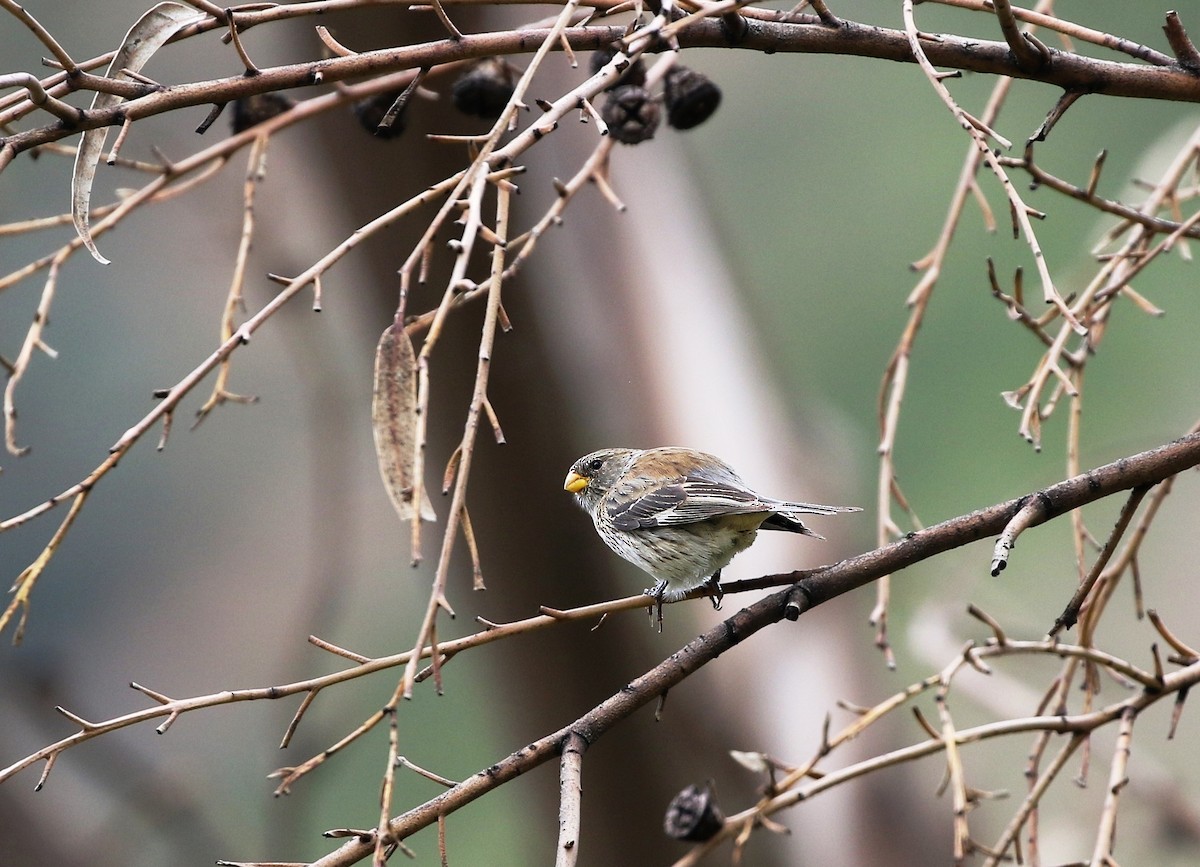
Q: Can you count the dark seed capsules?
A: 7